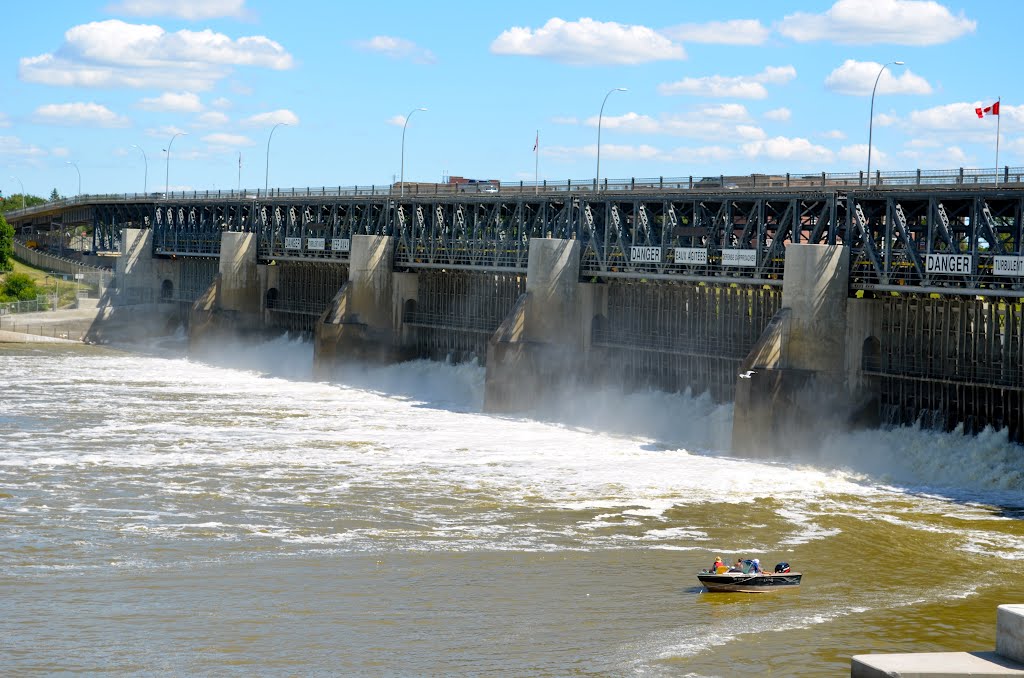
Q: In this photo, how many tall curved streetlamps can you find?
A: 8